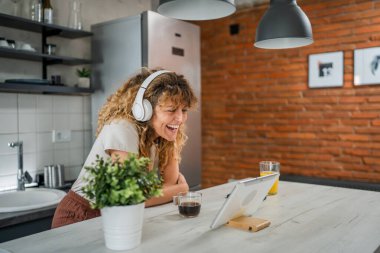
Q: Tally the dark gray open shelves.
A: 3